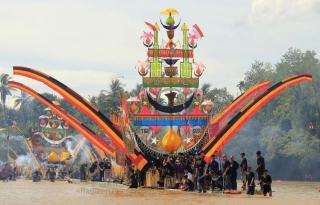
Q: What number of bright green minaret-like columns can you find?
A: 2